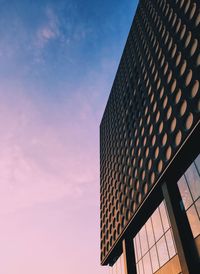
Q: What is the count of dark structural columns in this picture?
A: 2